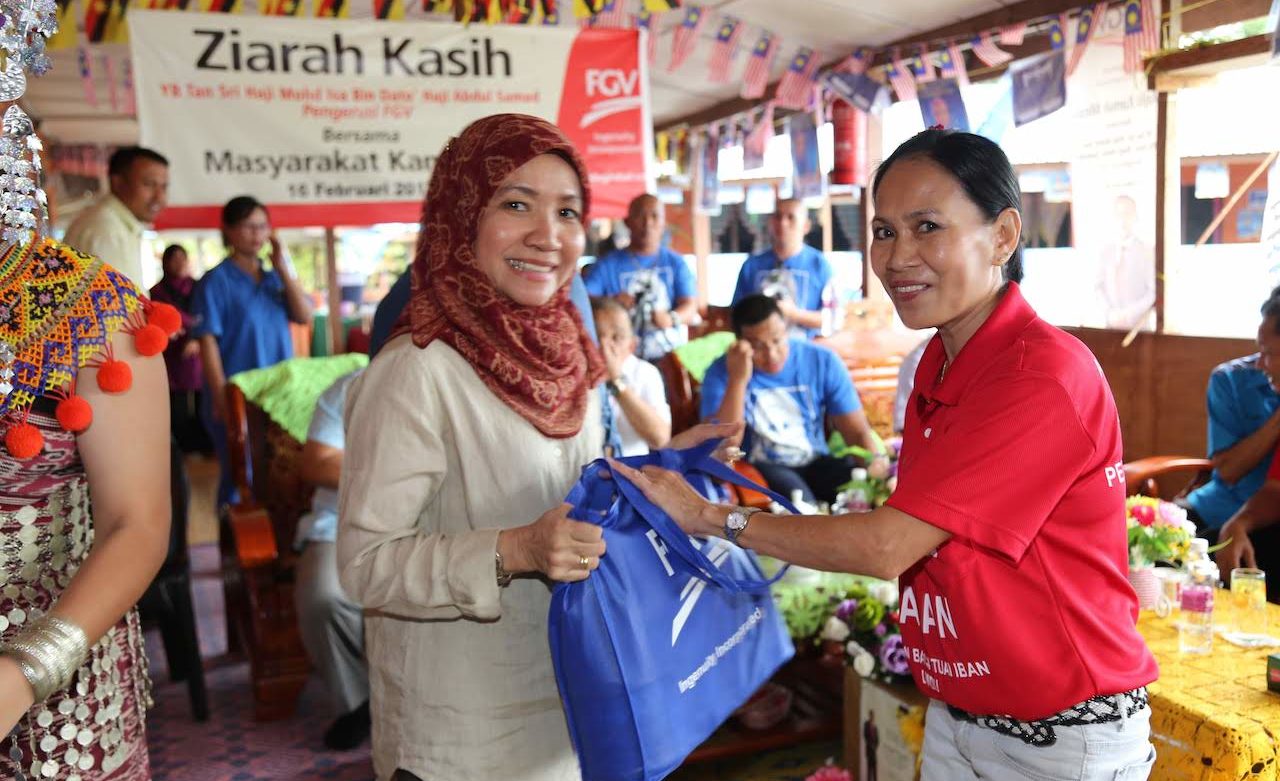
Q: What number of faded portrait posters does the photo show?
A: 1